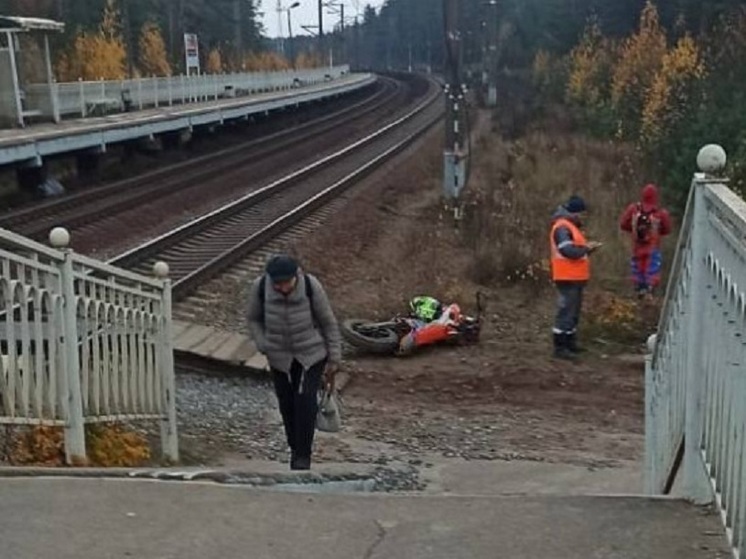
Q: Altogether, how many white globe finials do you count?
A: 4